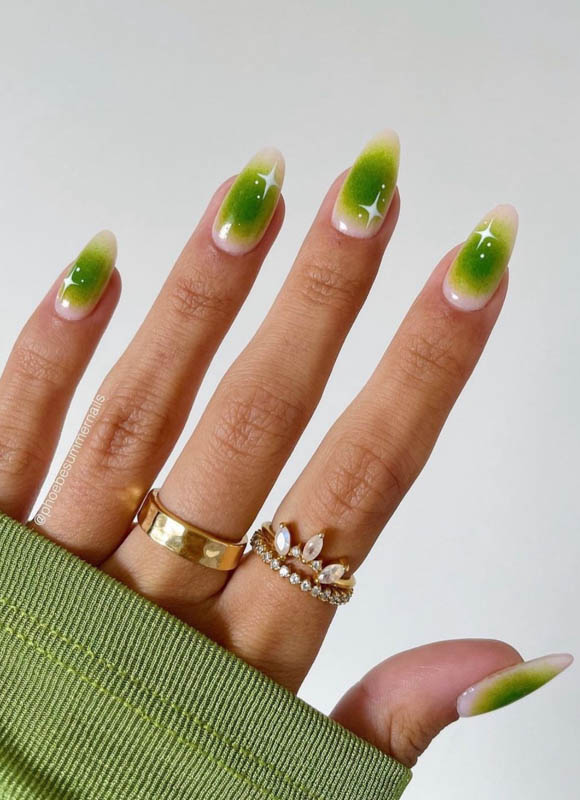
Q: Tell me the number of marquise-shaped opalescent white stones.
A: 3